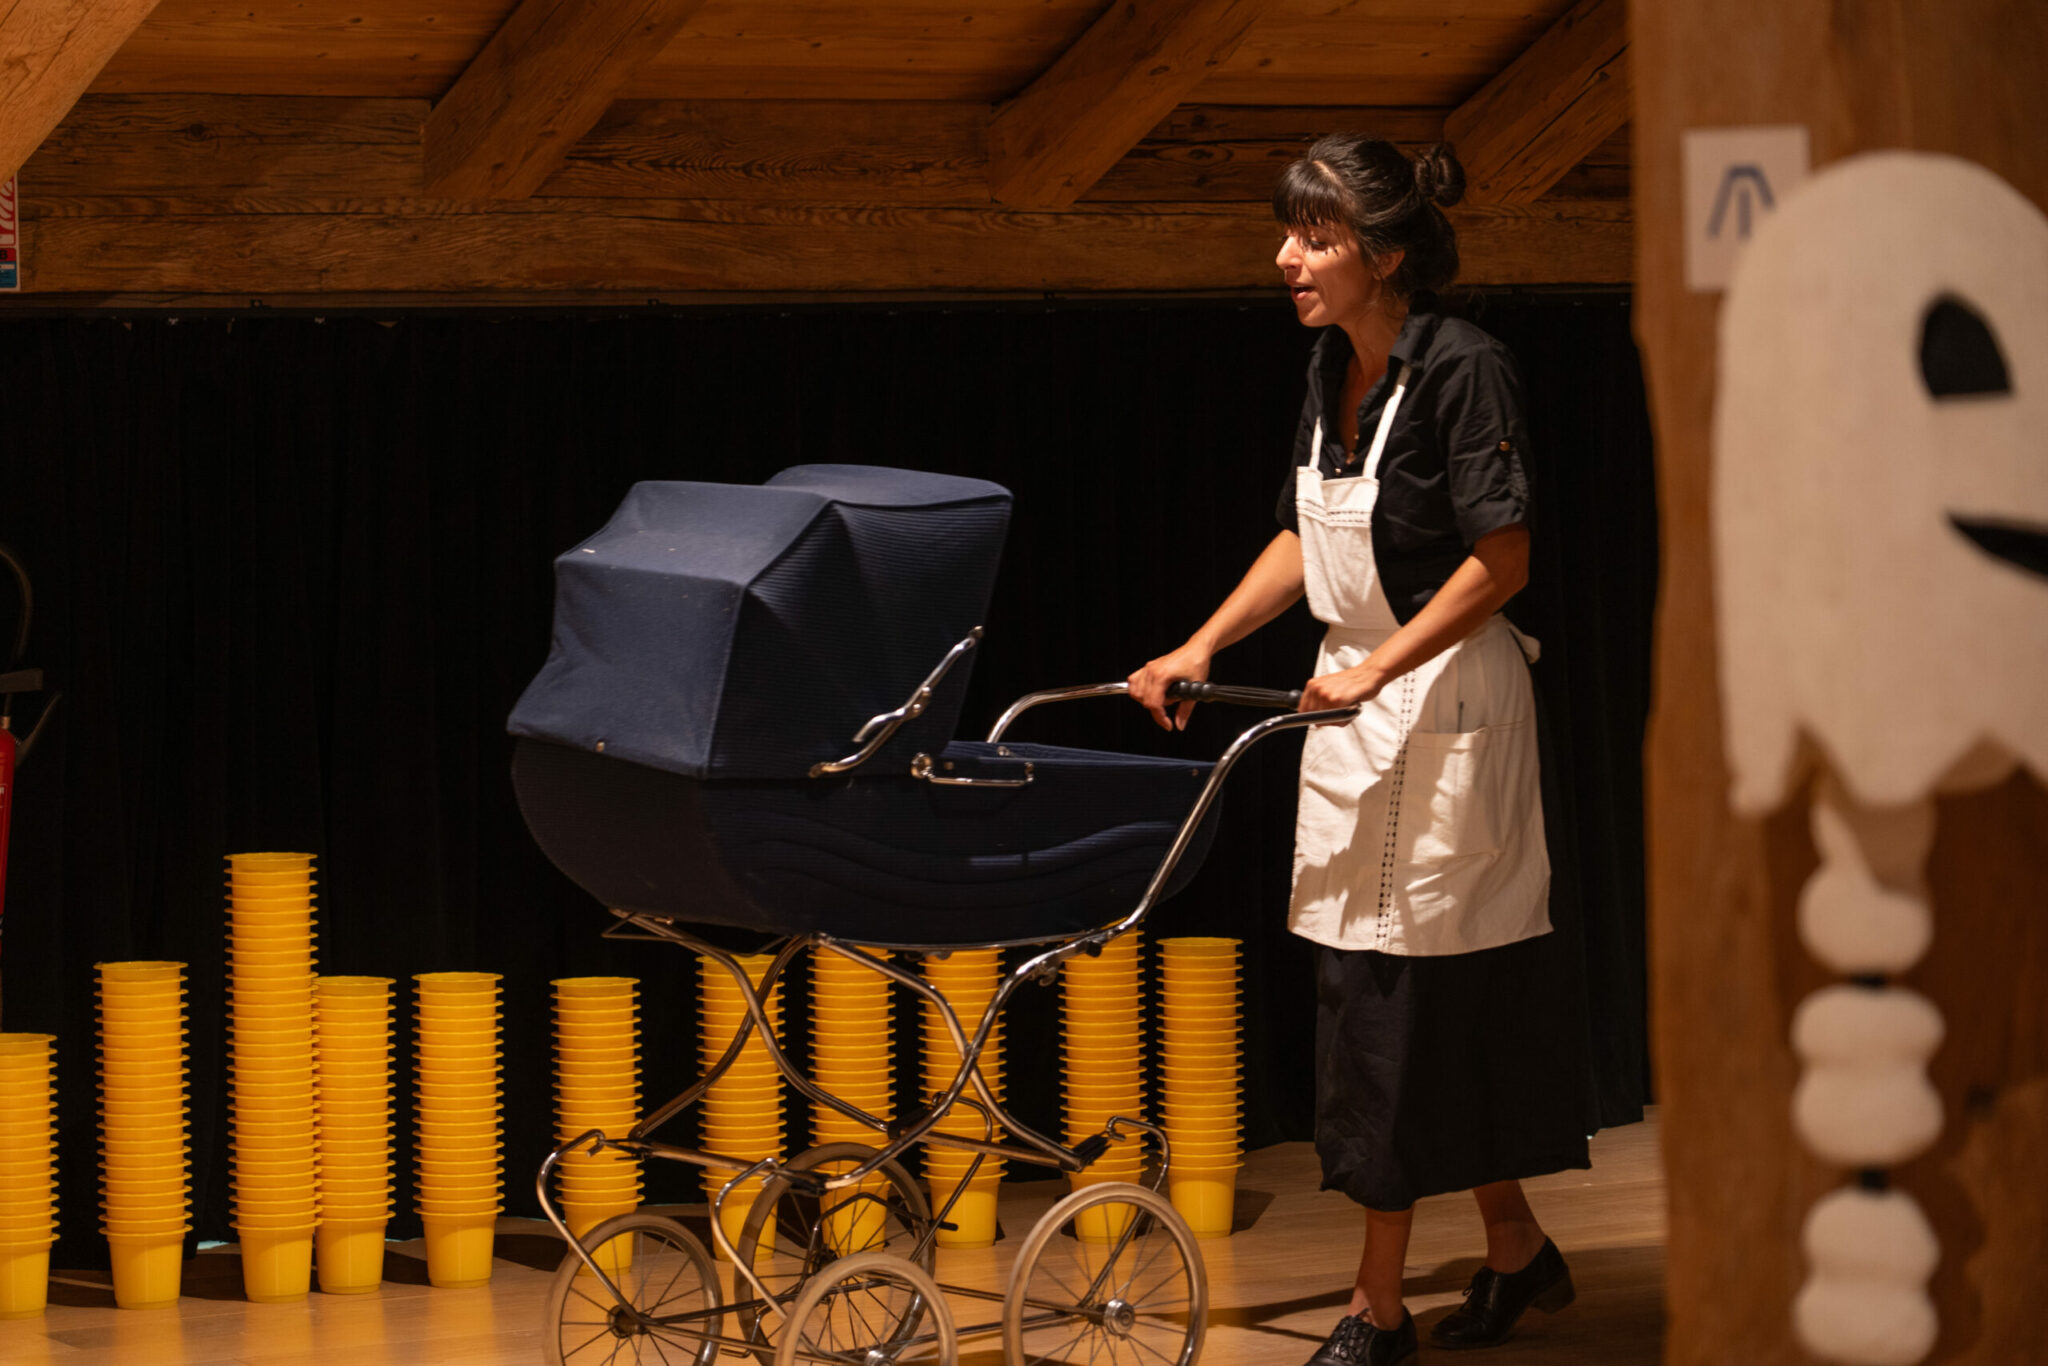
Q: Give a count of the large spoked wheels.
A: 4